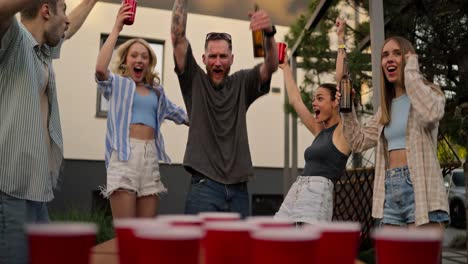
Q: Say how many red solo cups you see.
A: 12